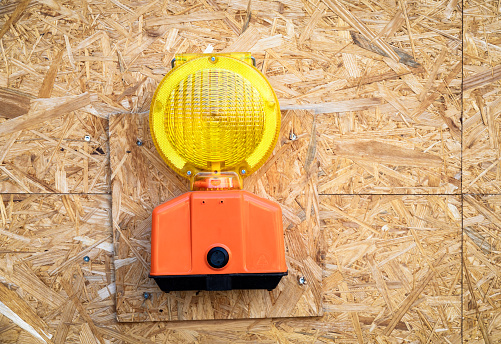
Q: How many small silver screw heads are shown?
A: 9